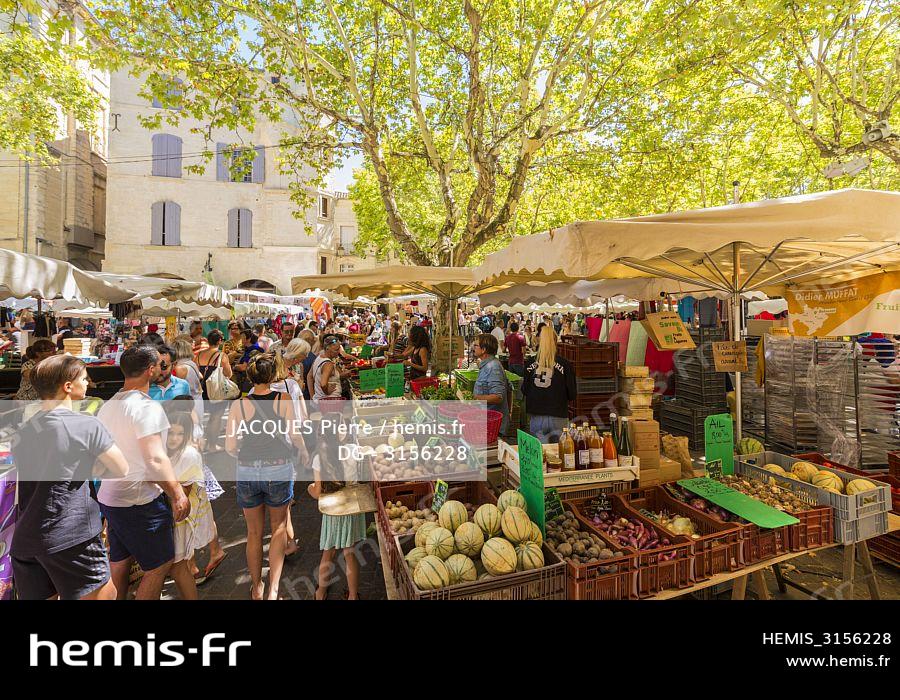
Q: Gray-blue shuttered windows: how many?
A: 5